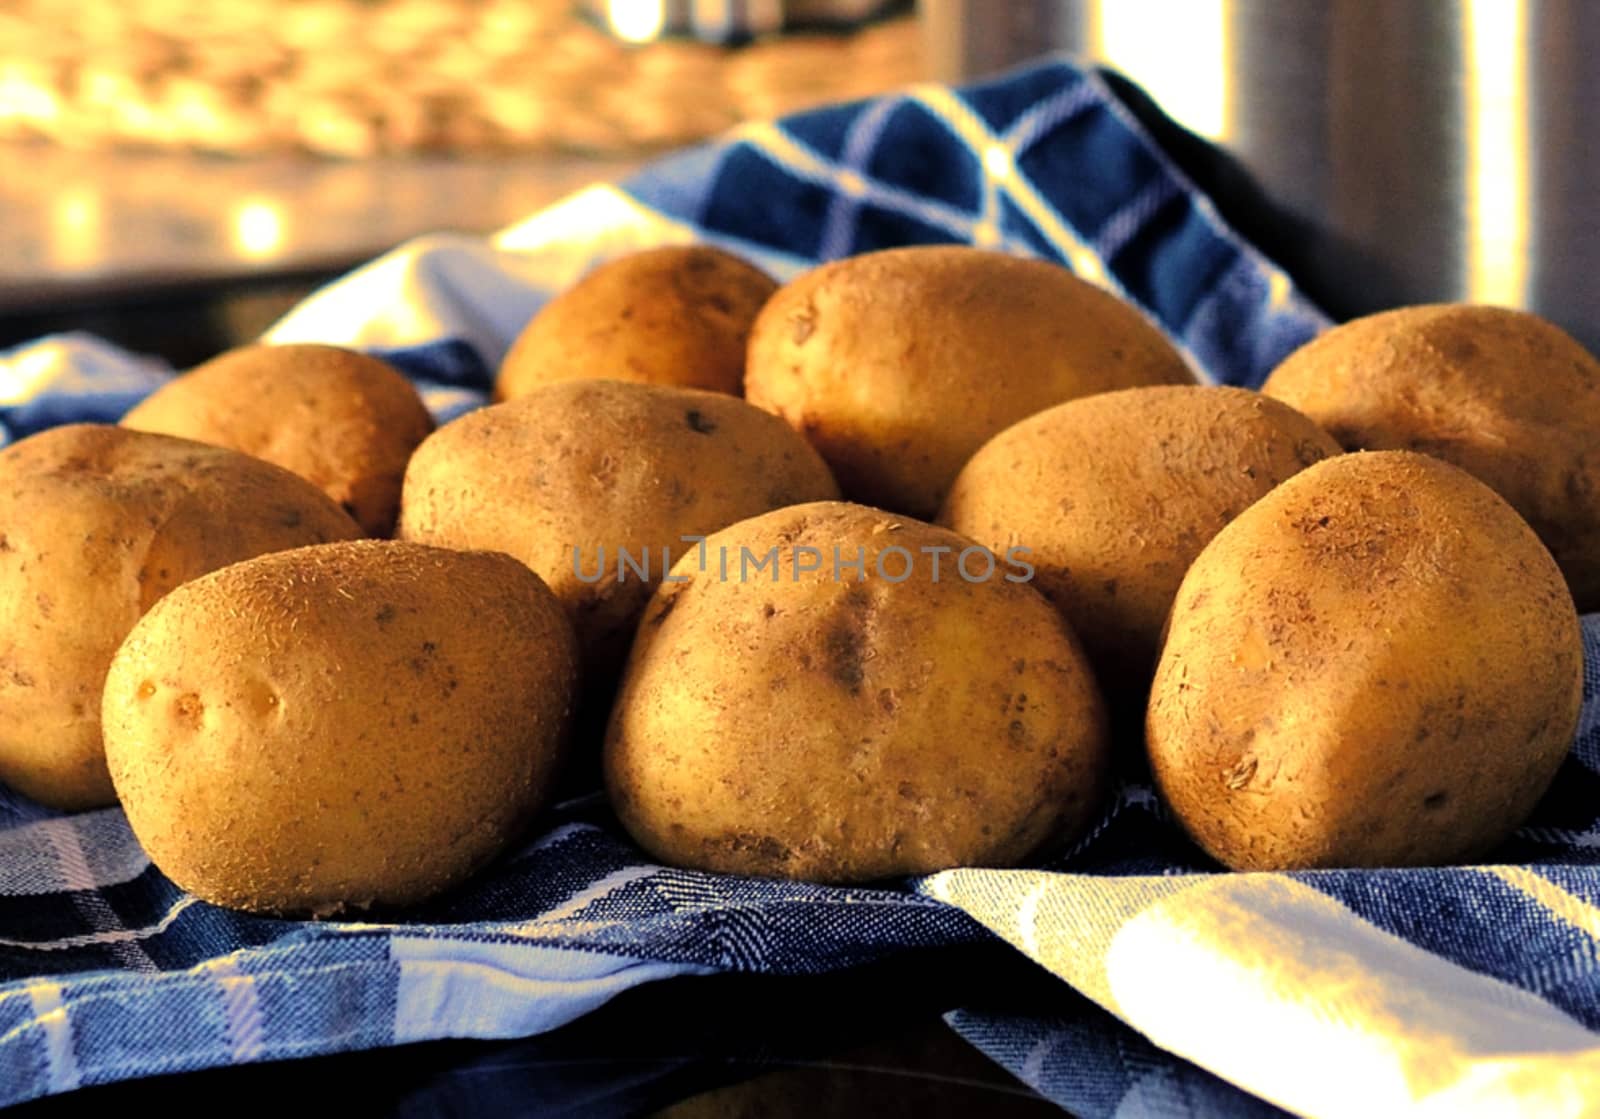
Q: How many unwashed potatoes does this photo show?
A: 10